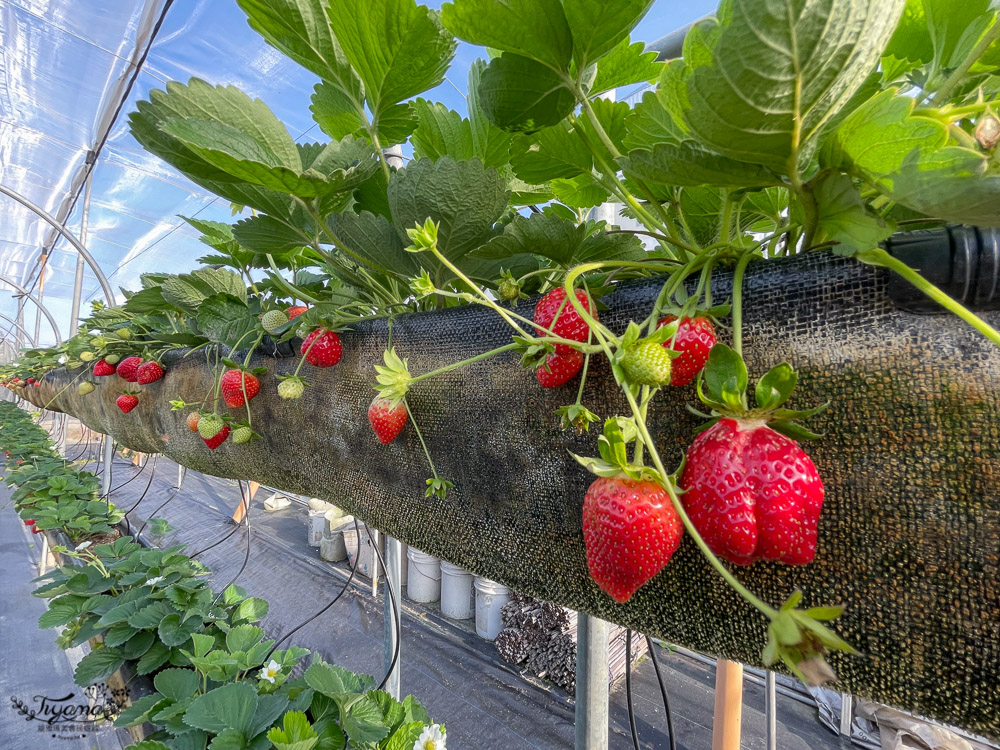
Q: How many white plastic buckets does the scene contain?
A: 3